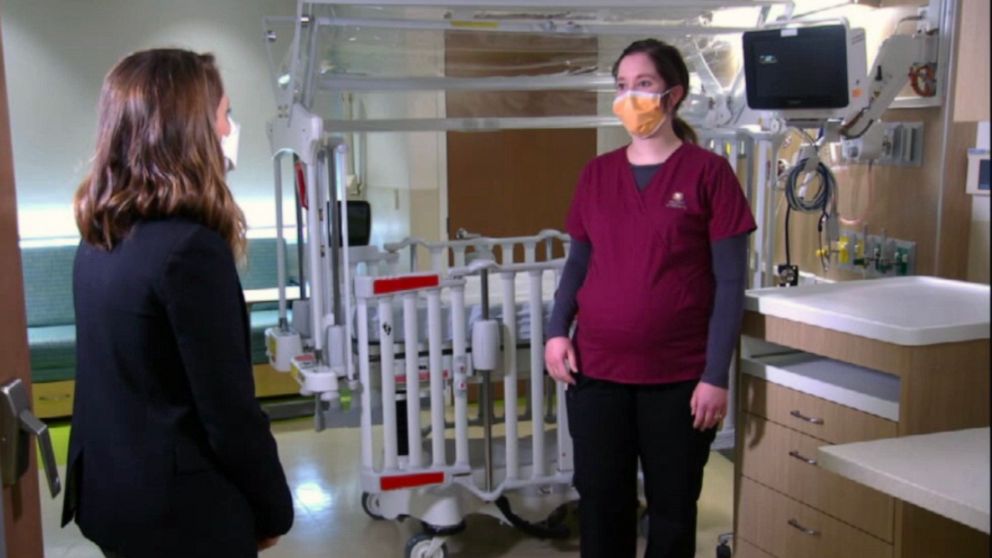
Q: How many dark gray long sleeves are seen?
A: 2